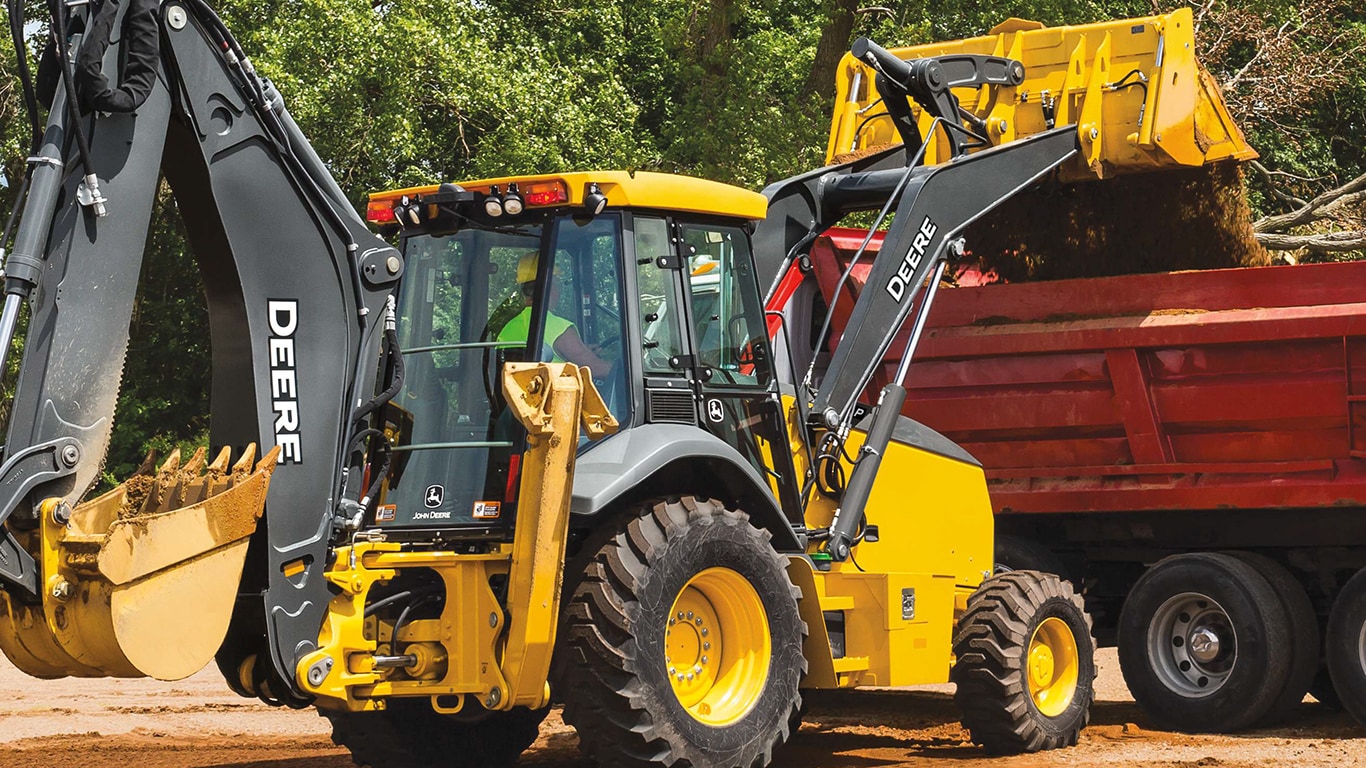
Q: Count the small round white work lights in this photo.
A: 5